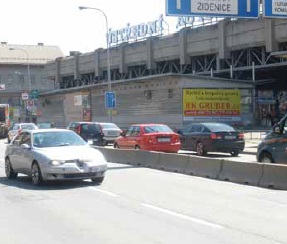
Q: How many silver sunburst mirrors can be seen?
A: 0